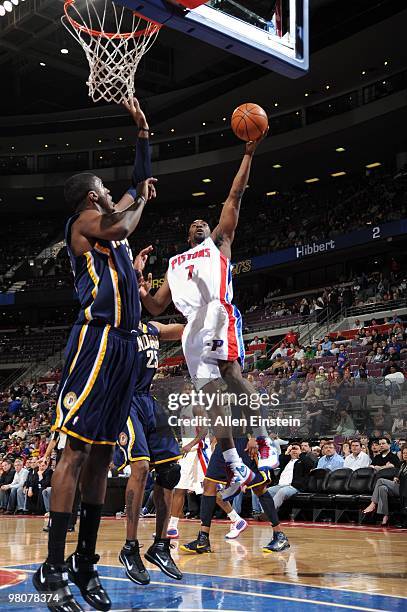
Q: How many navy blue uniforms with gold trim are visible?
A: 3